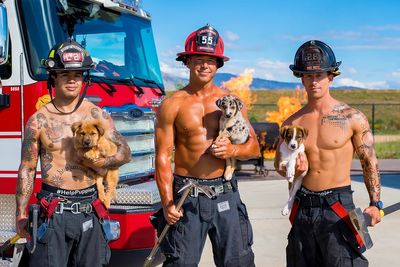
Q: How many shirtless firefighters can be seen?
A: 3